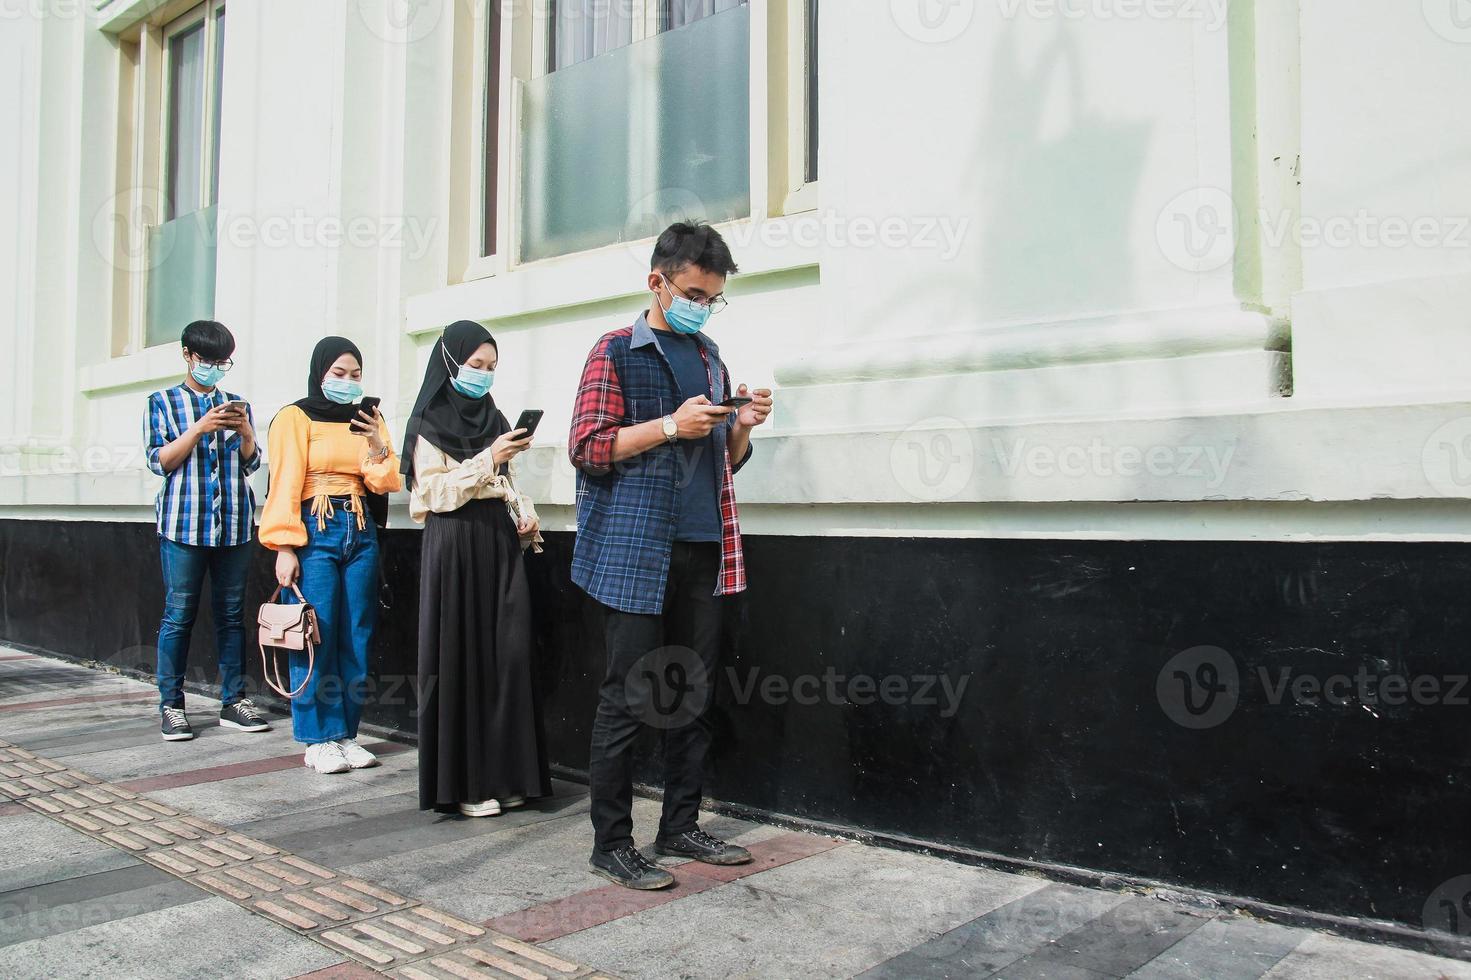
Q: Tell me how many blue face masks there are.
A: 4